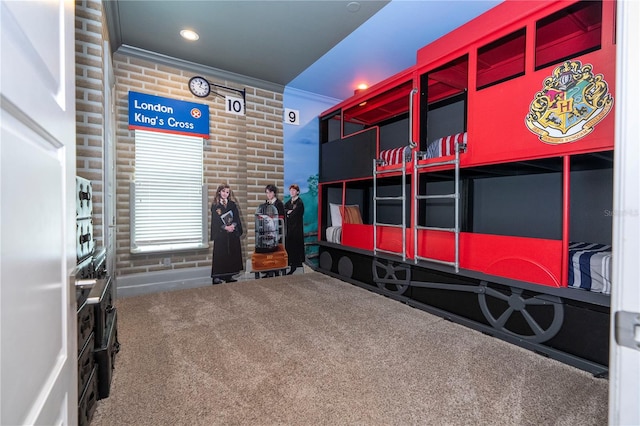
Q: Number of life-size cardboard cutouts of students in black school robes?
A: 3